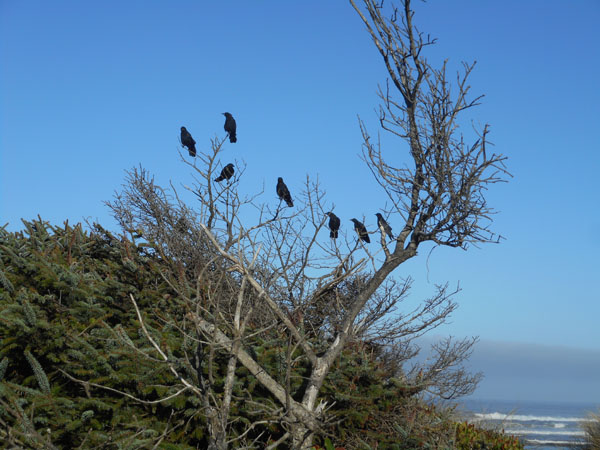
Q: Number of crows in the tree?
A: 7